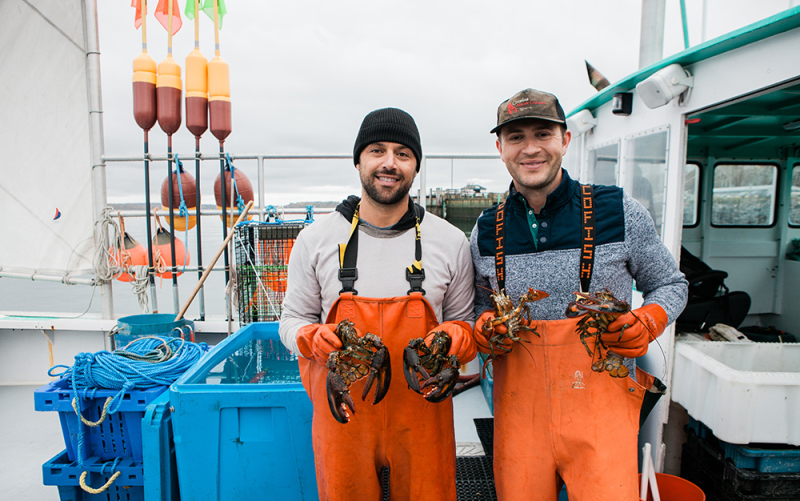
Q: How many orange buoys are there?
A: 2